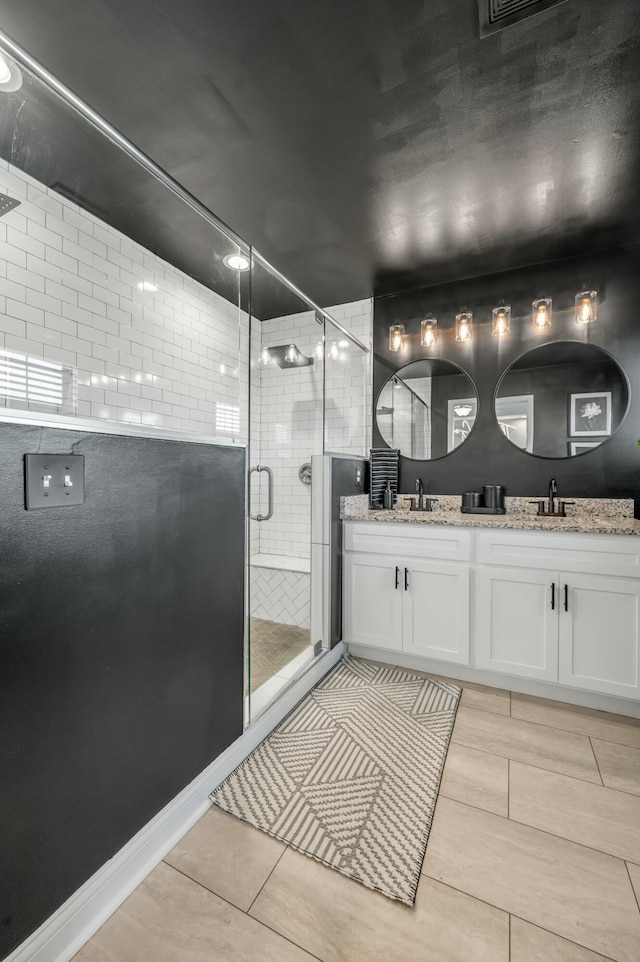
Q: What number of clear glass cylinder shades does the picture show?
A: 6